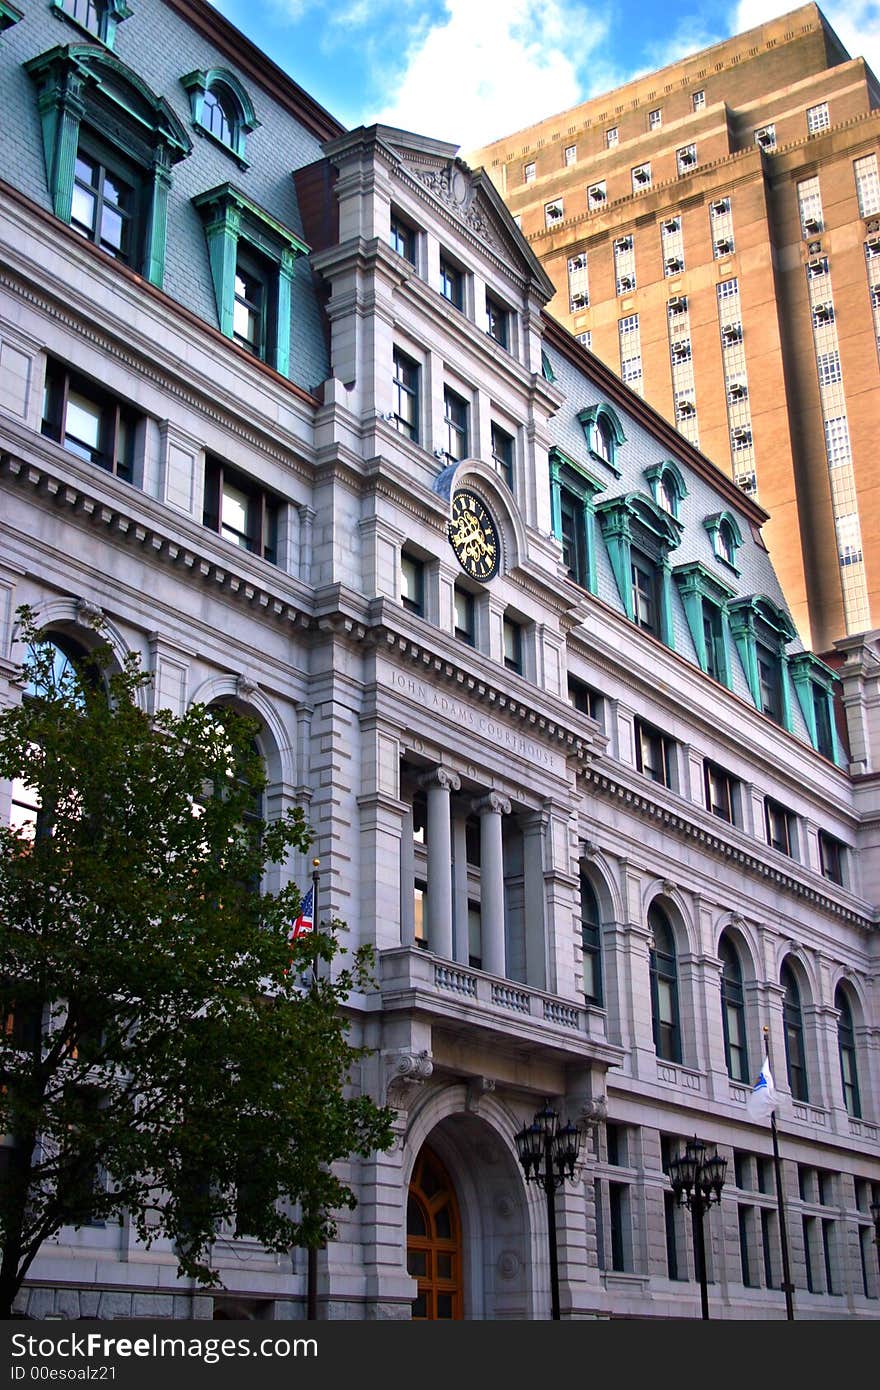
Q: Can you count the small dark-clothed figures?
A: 0